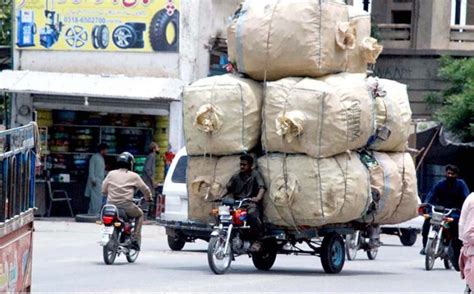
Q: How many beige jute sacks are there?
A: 8